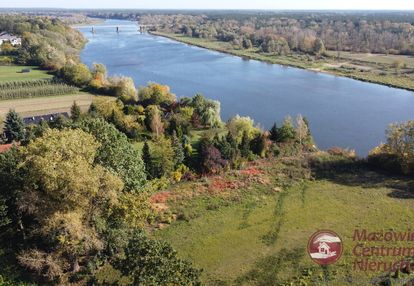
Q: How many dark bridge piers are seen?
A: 3